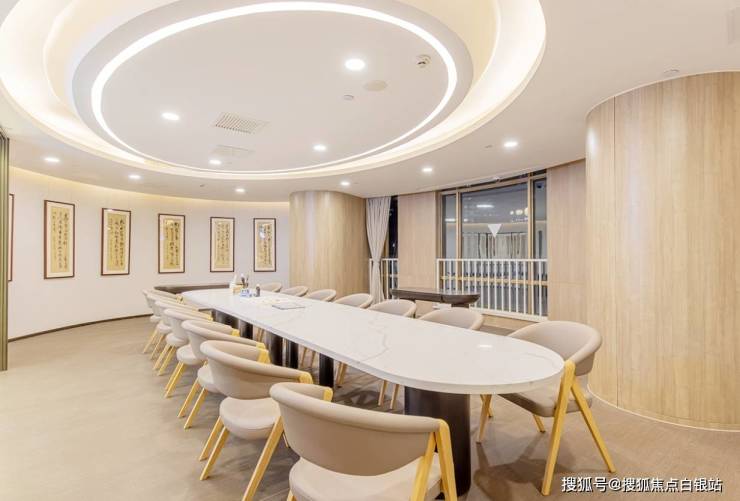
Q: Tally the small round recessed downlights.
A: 10